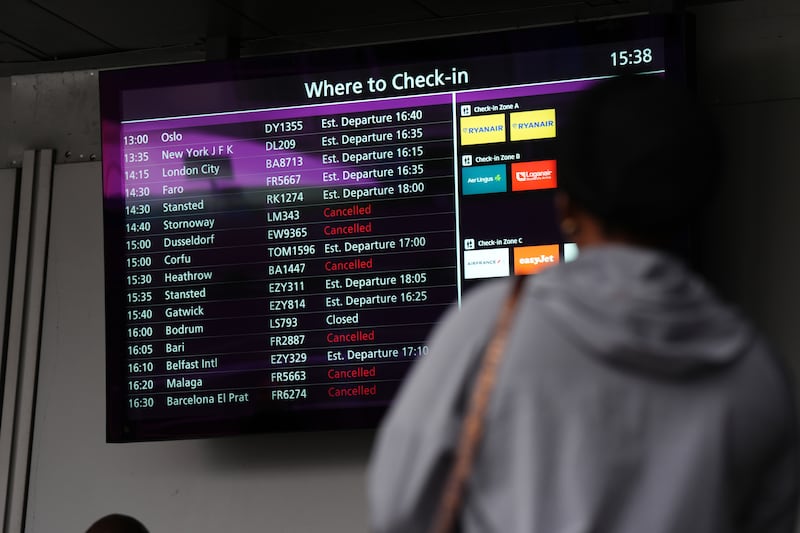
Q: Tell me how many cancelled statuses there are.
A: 6